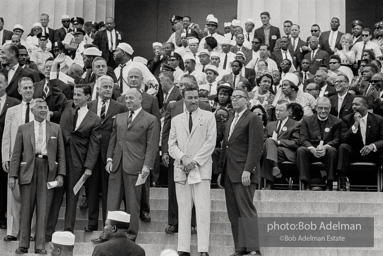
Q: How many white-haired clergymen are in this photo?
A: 1